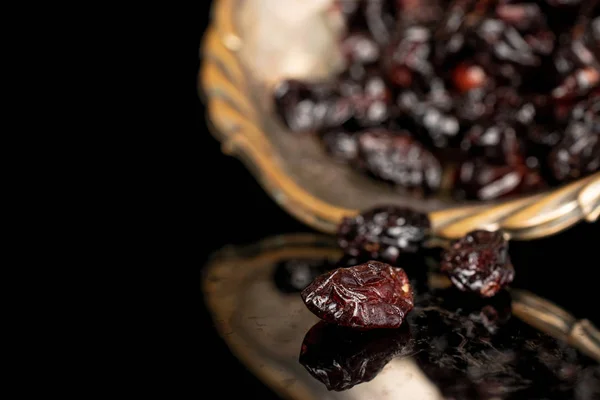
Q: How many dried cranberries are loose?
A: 3